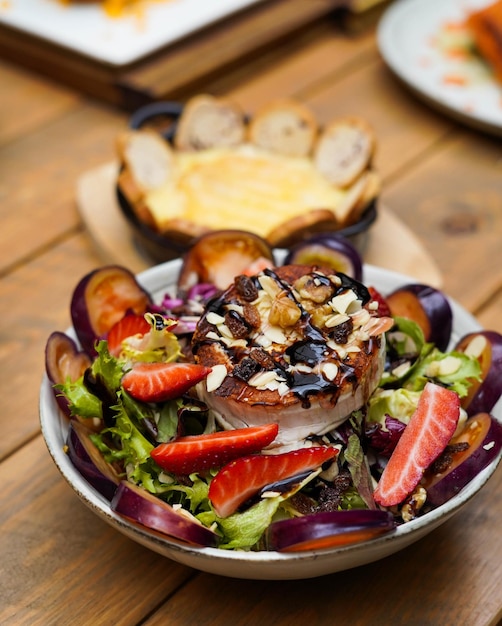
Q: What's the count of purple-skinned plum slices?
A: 10